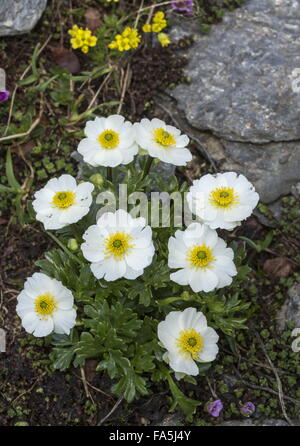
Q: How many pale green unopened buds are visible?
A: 2